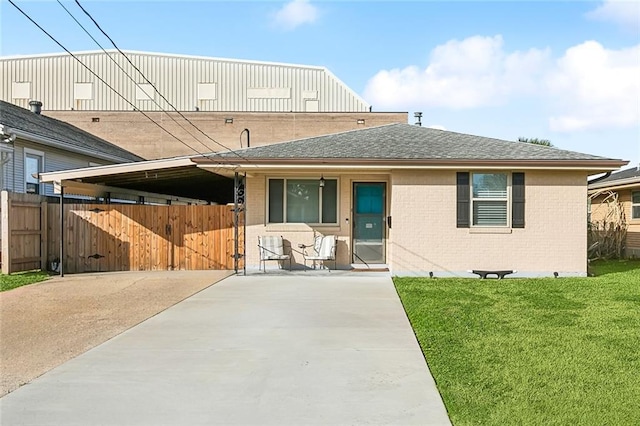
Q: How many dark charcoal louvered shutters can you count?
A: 2